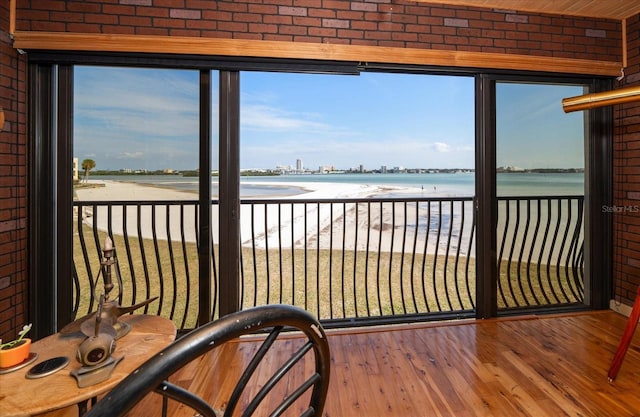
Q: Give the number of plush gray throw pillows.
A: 0